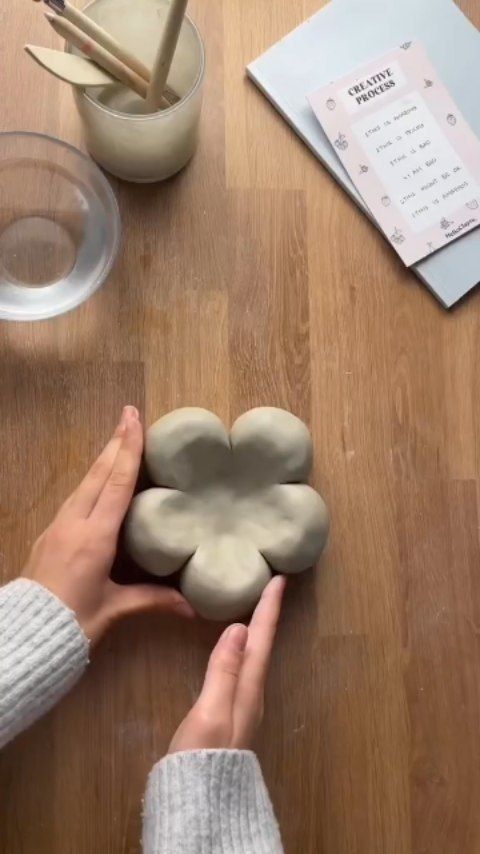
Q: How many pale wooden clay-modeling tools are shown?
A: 4